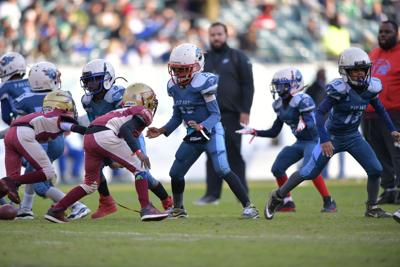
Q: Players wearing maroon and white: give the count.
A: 2